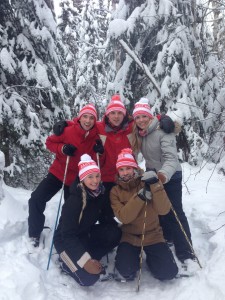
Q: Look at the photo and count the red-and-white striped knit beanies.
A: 5